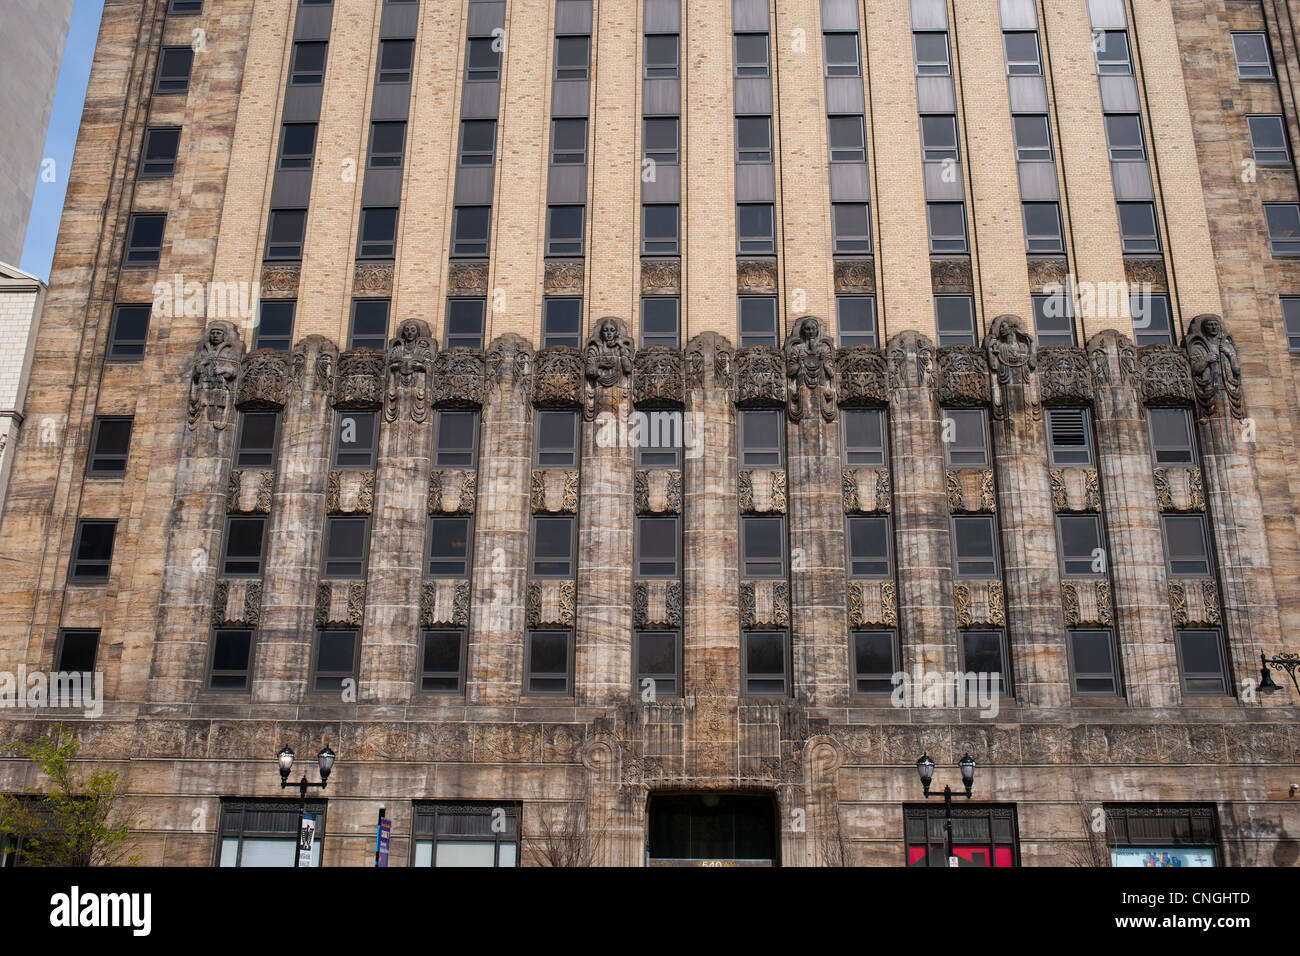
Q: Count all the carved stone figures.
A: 6